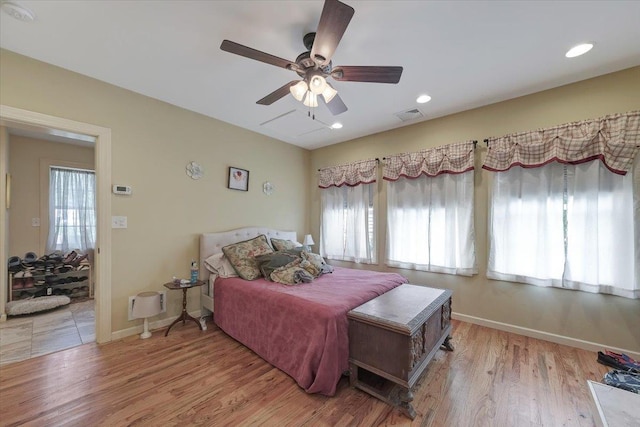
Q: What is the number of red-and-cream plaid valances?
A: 3